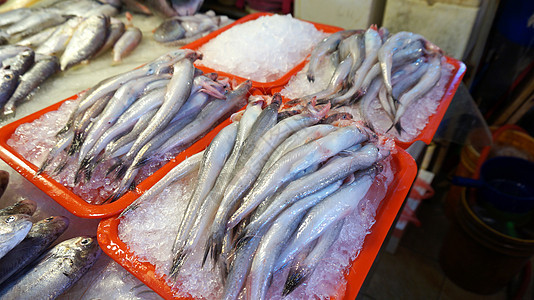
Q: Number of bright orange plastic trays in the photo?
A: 4